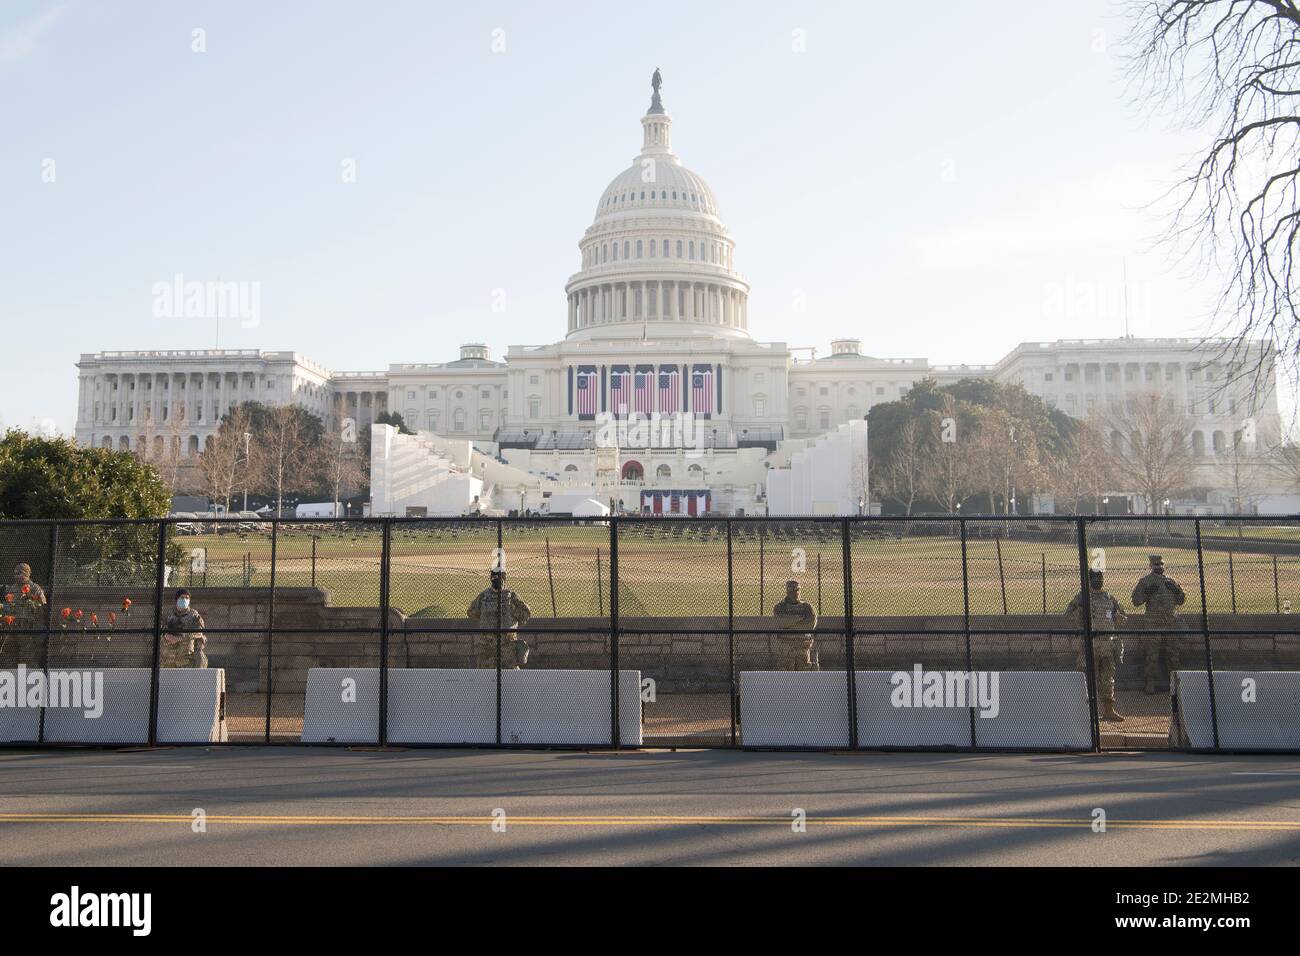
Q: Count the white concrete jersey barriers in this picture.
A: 4